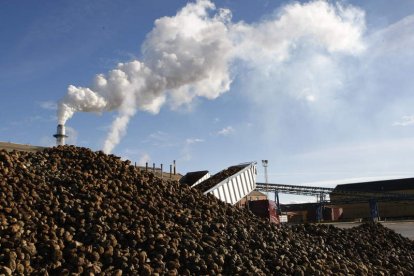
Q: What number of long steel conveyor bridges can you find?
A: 1